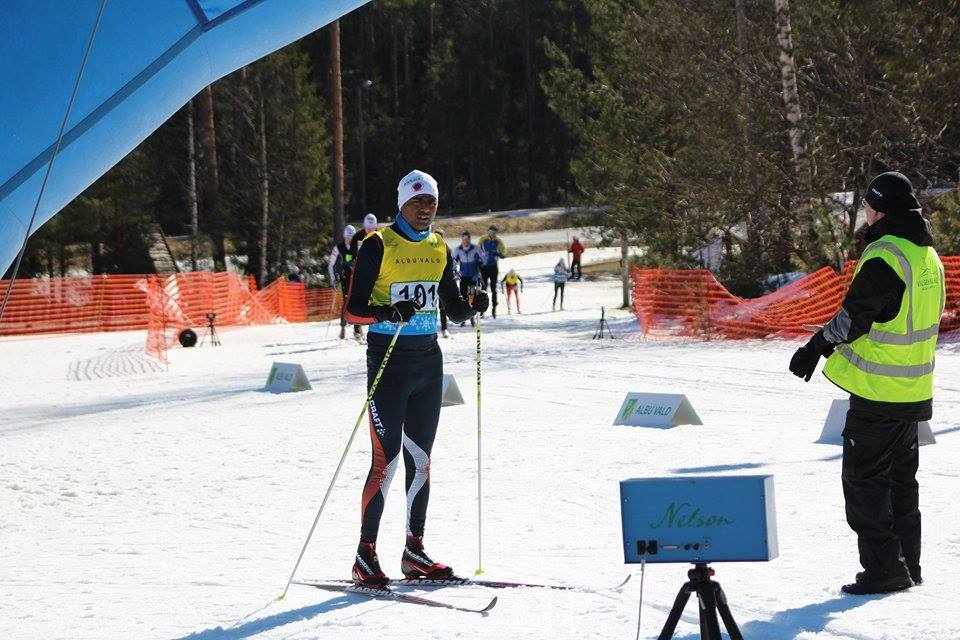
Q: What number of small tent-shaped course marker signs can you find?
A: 4